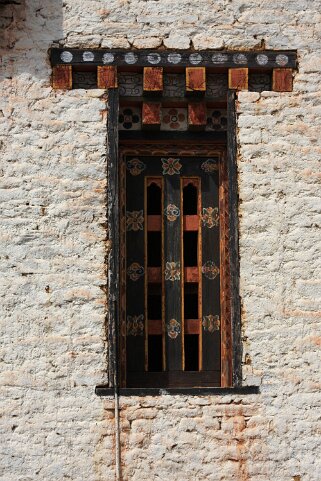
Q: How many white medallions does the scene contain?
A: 11